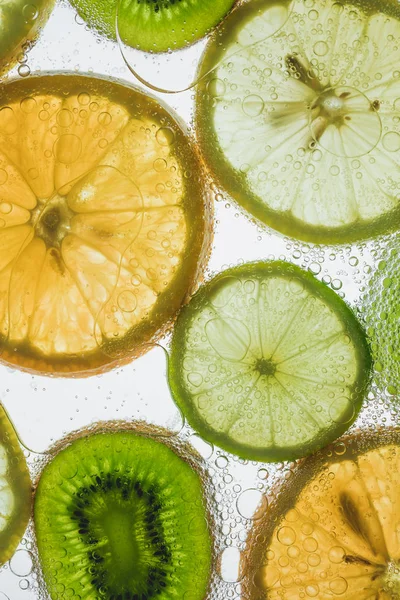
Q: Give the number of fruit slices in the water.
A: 9